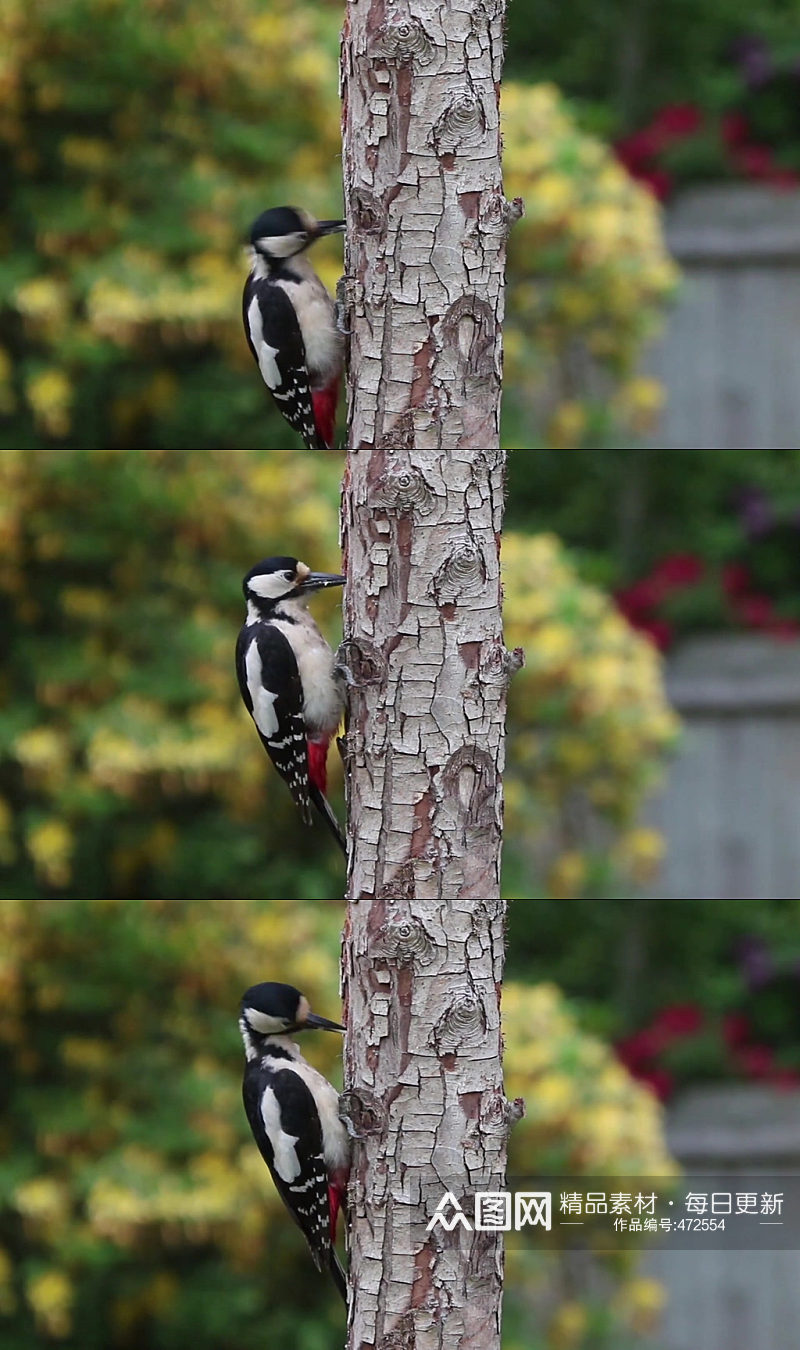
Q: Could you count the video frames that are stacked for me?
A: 3